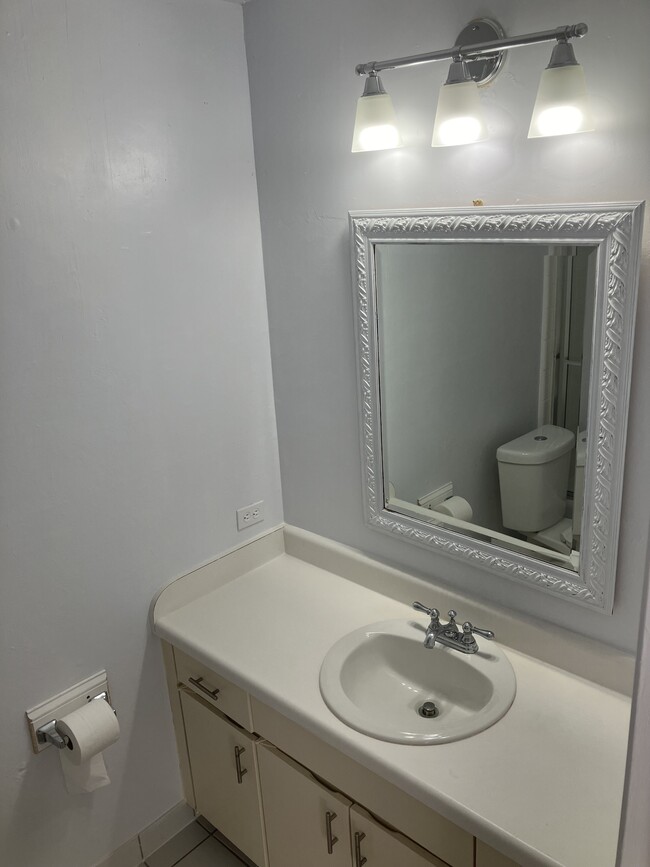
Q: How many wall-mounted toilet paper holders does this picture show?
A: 1